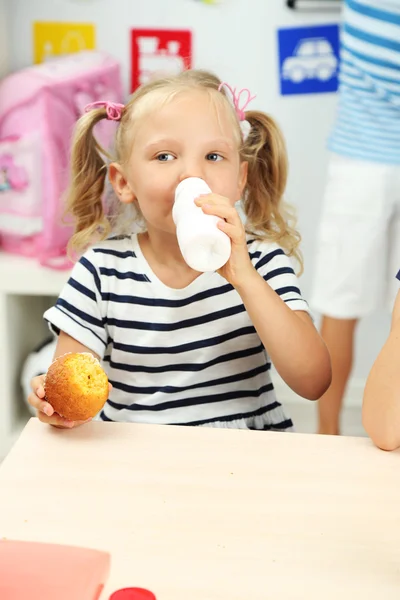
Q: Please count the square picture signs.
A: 3